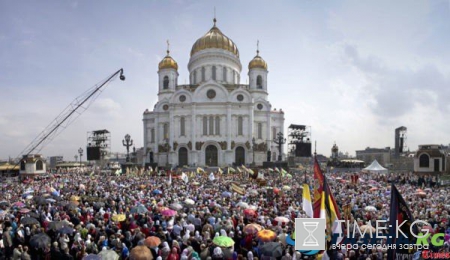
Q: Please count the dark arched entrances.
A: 3